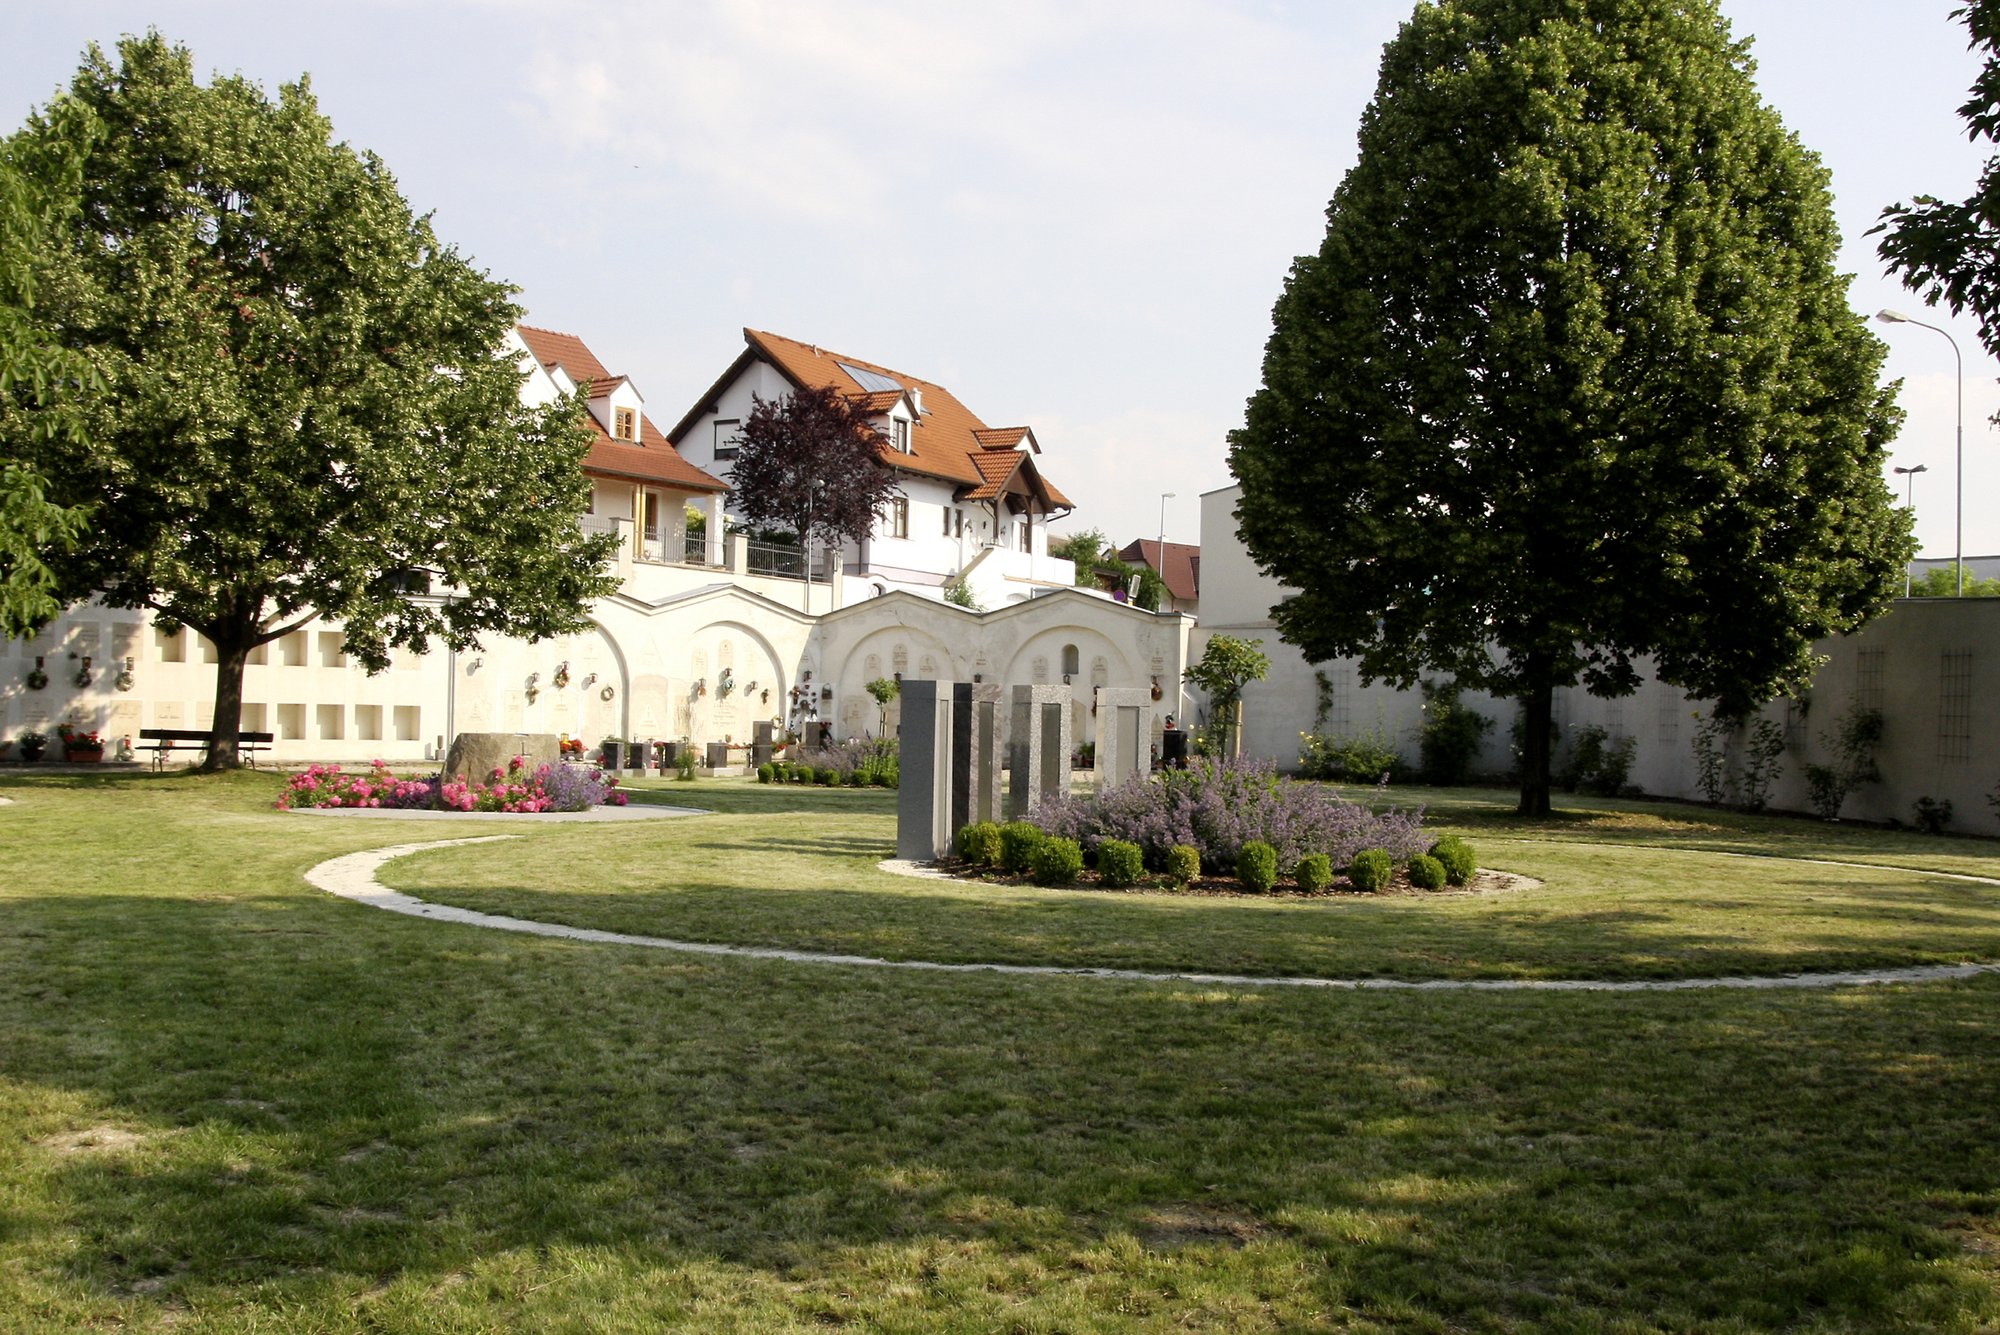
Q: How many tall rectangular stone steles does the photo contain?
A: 4